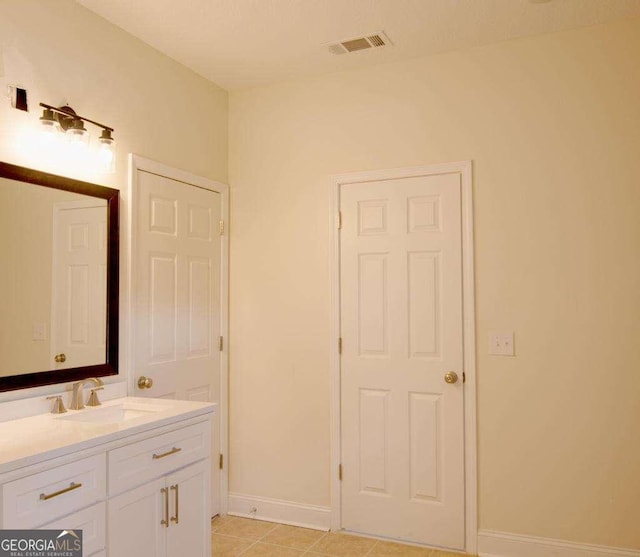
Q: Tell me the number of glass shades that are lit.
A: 3